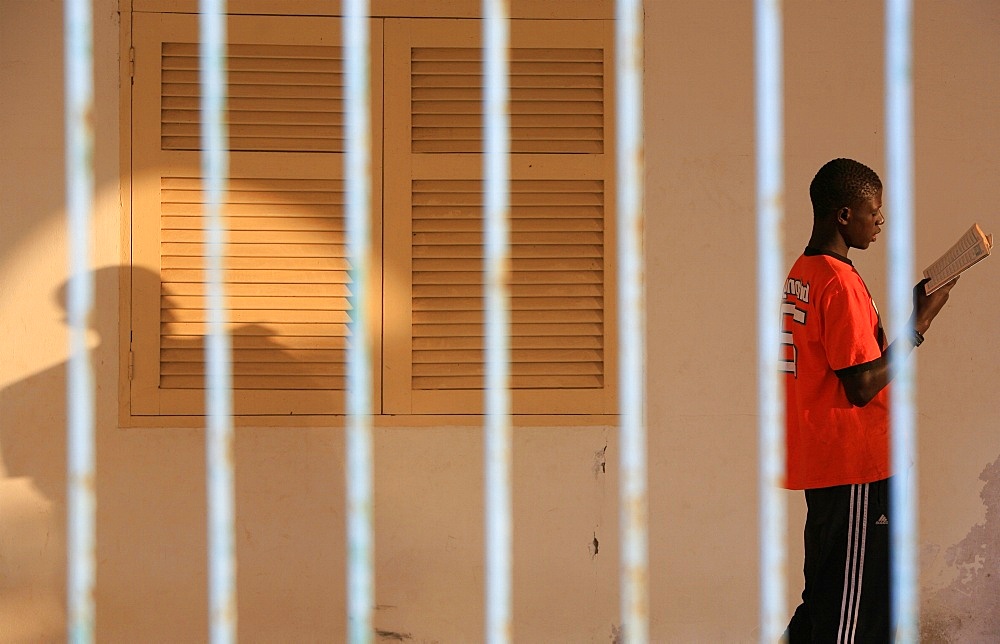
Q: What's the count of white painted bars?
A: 7